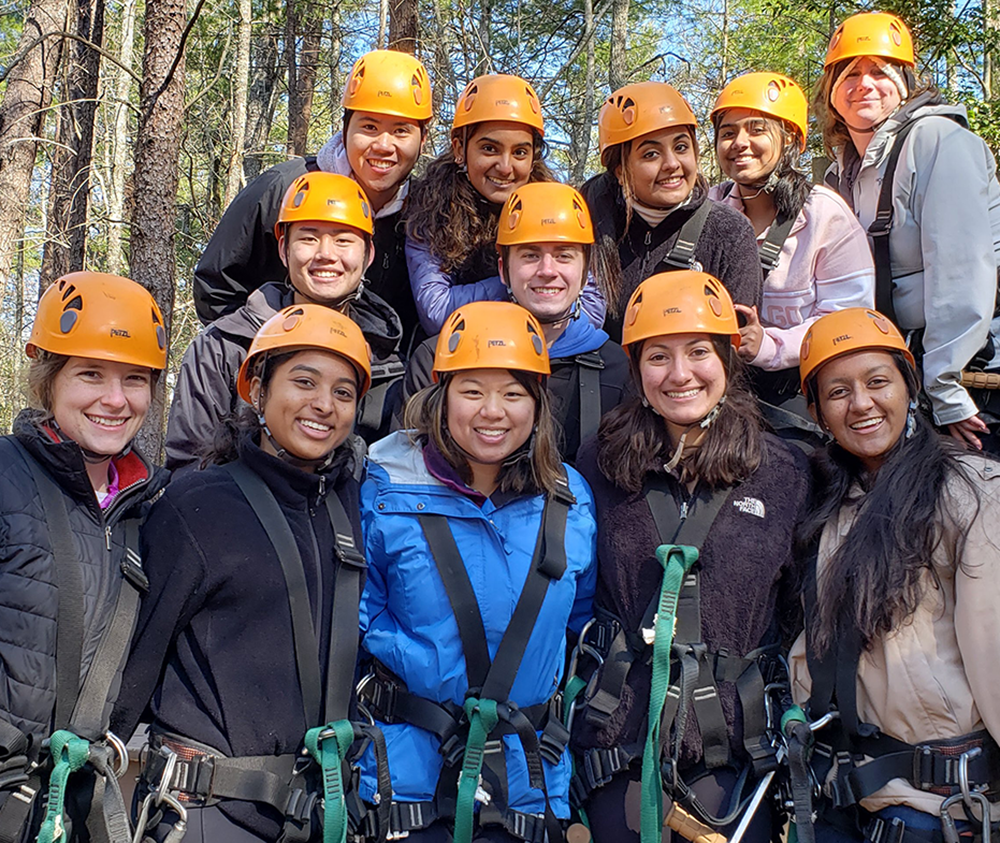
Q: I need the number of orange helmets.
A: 12